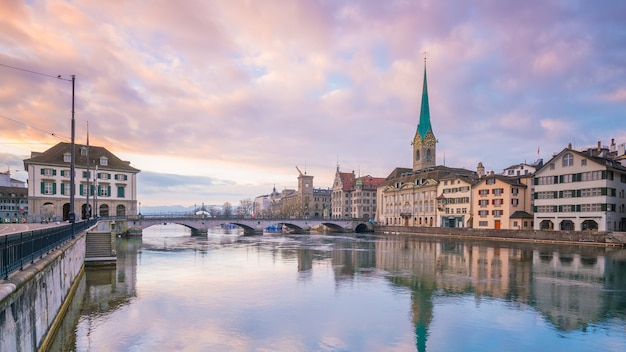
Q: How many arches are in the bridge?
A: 5